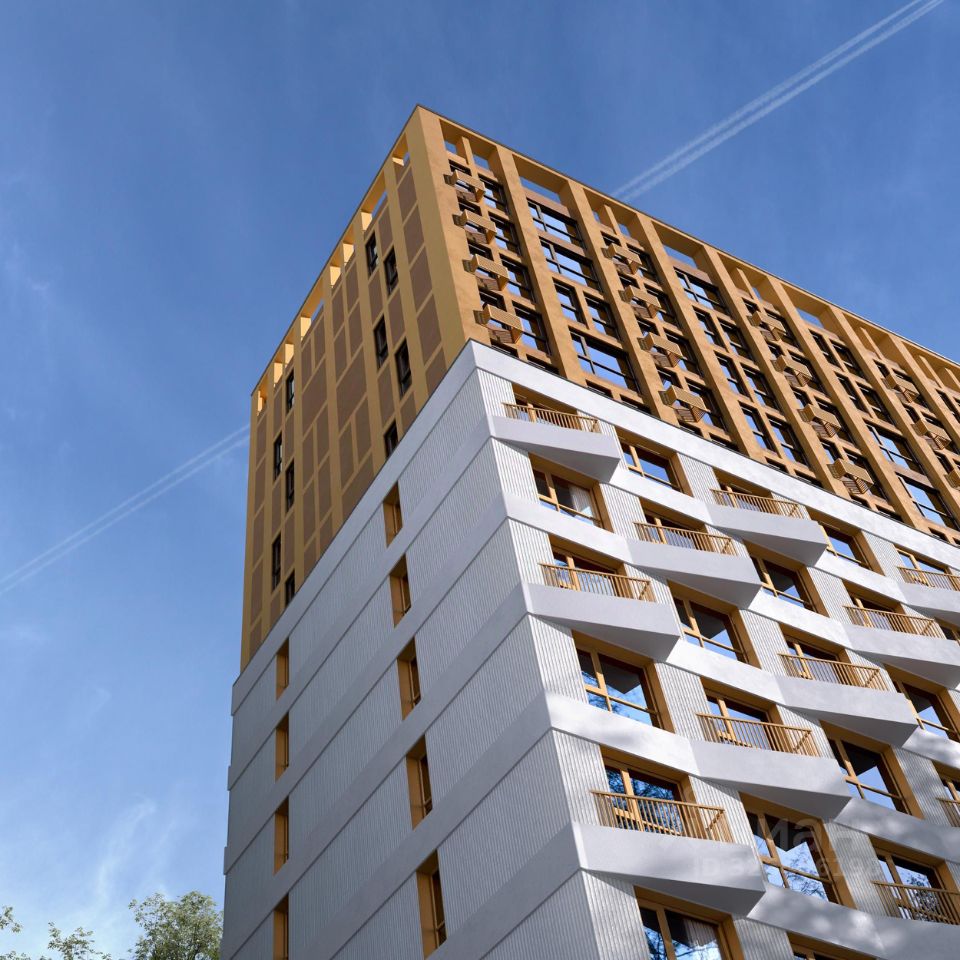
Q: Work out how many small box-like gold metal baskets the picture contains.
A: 15